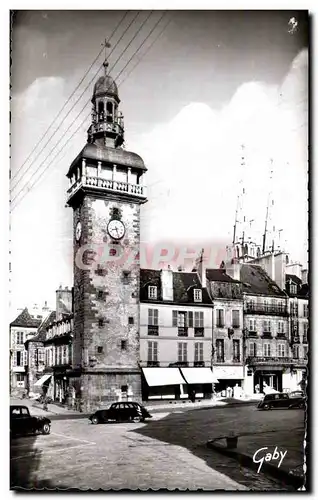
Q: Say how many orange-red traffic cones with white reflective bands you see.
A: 0